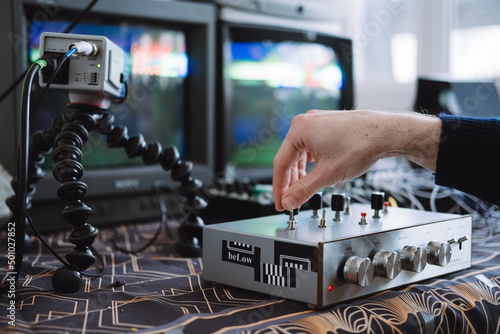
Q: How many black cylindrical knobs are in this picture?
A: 4